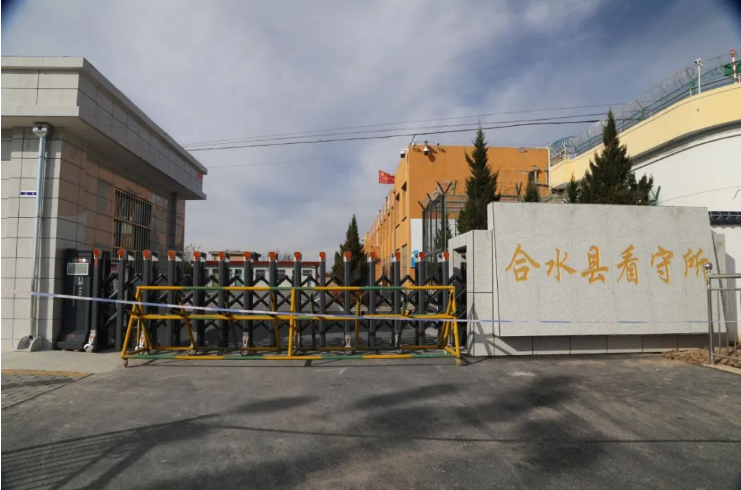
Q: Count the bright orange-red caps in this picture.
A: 15